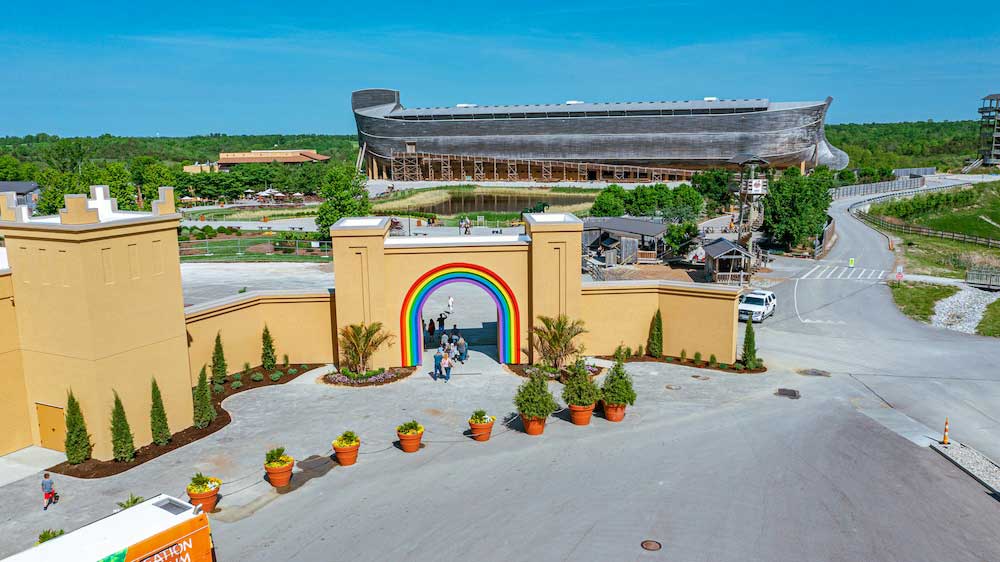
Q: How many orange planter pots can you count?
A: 8